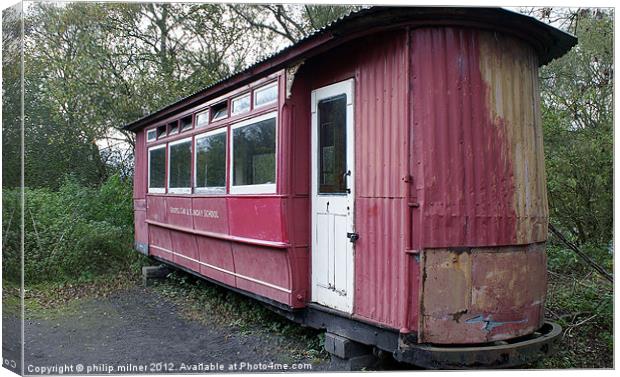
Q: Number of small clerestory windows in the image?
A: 8